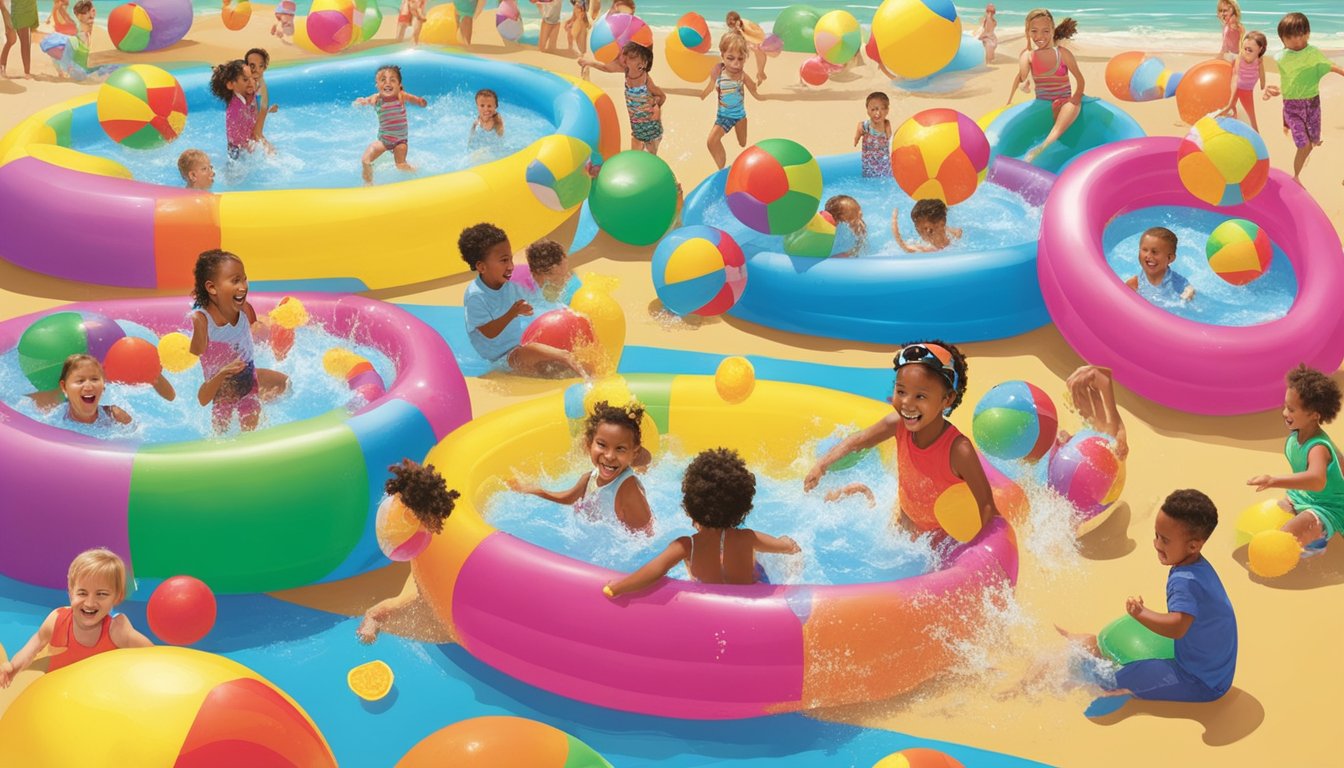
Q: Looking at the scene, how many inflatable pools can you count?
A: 5